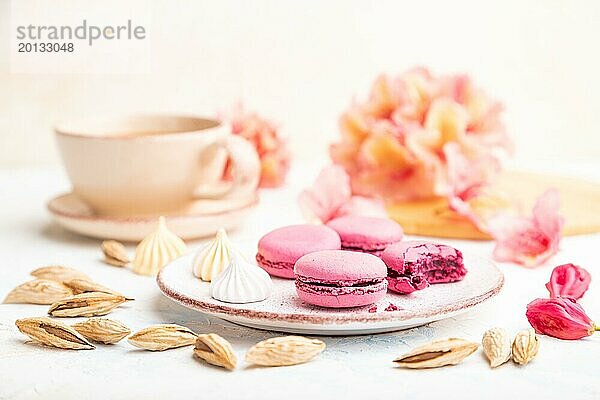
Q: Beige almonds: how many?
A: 13